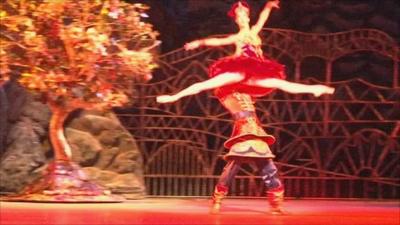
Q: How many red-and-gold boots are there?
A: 2